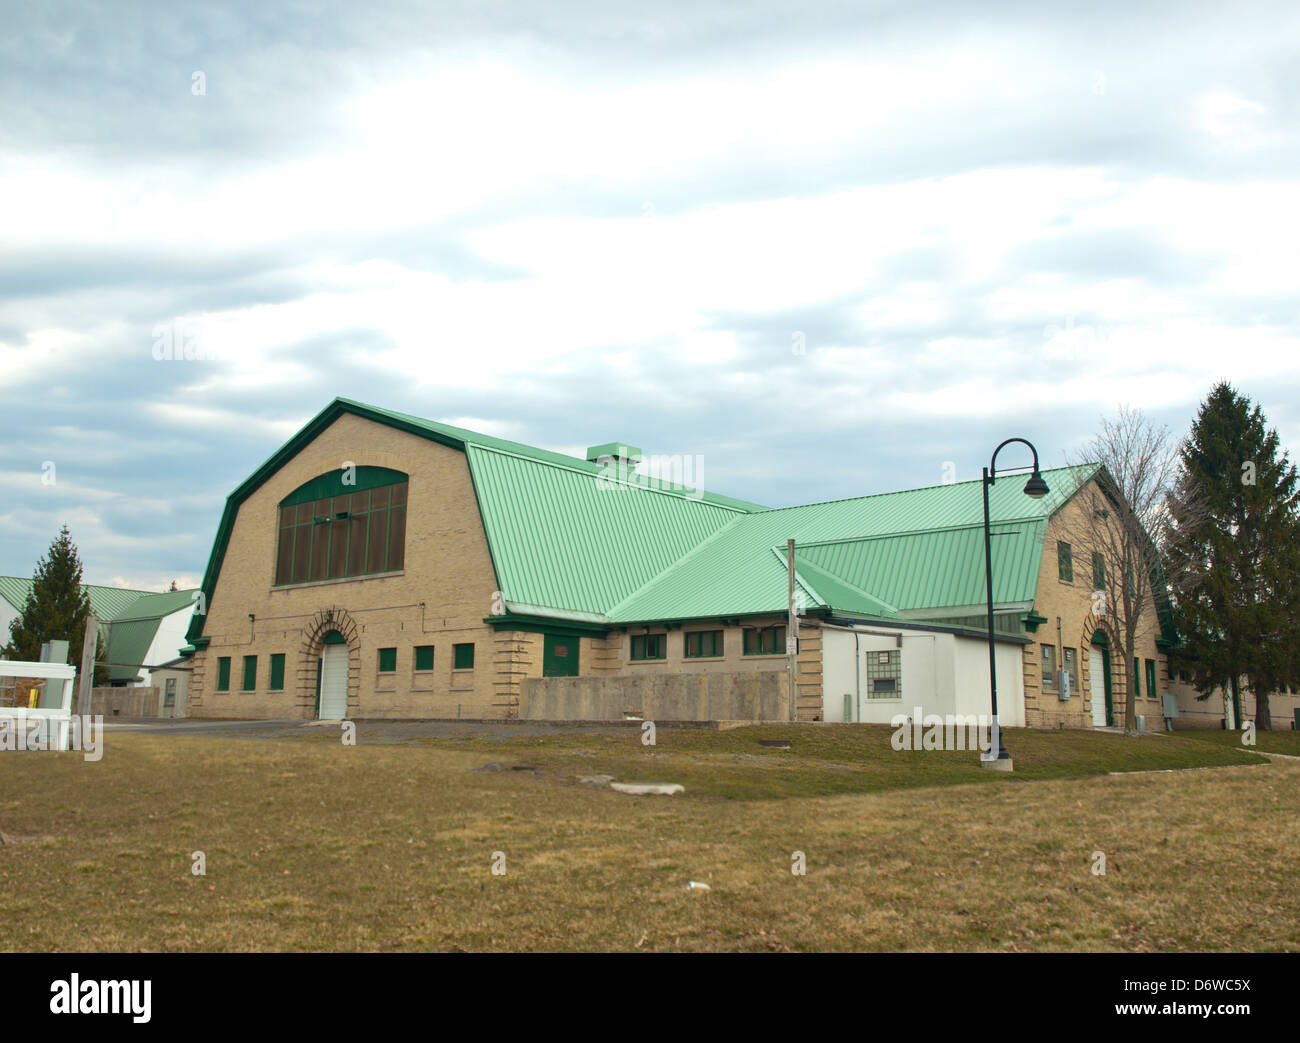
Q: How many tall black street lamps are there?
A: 1